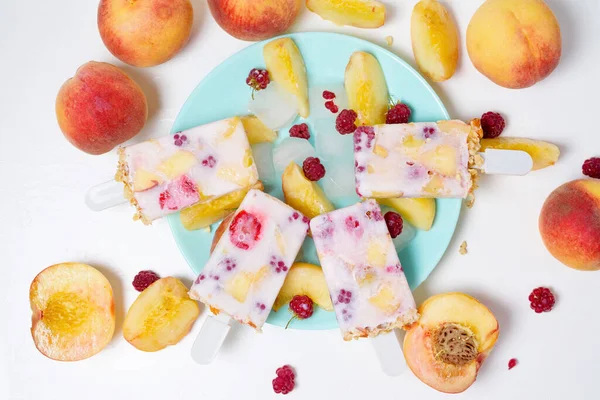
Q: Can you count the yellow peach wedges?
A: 11